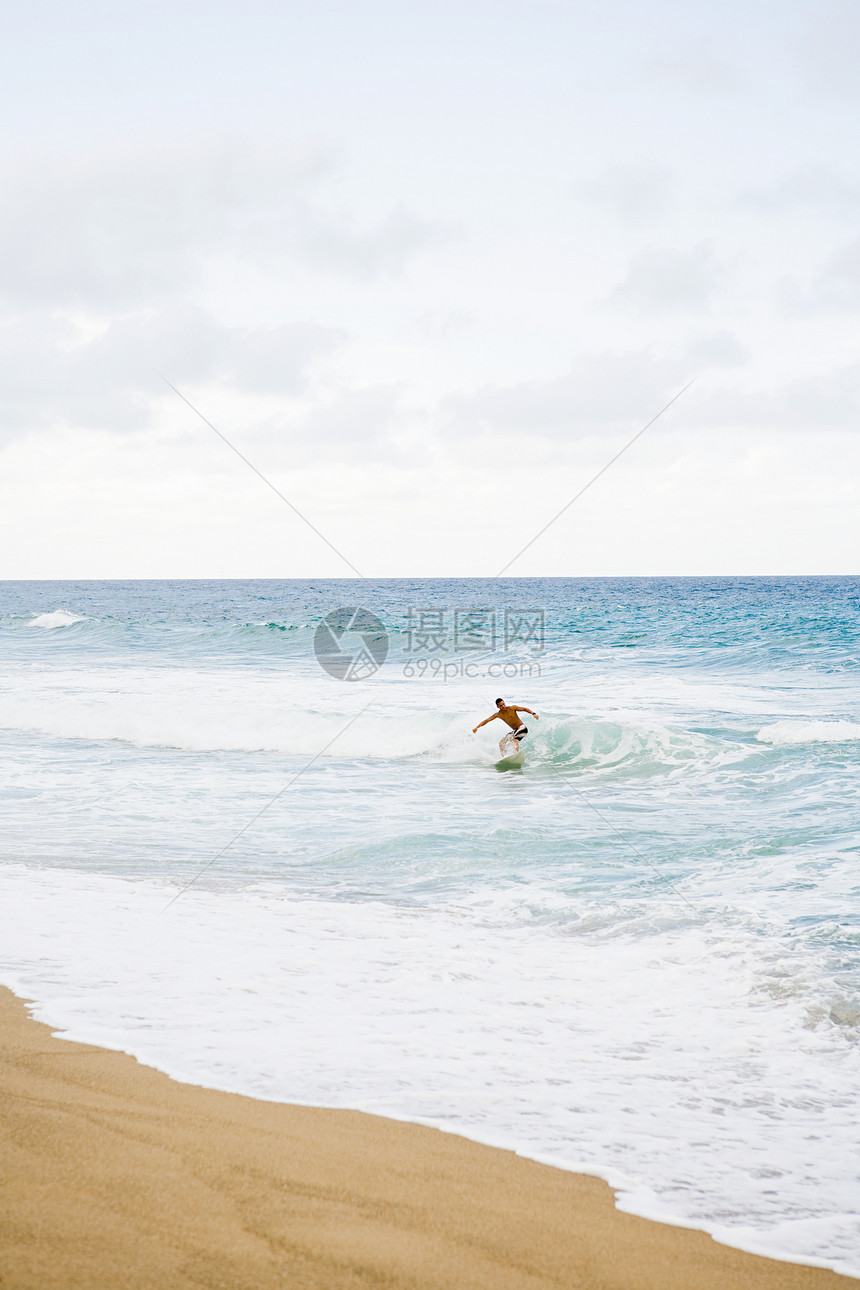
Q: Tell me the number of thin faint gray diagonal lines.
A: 4